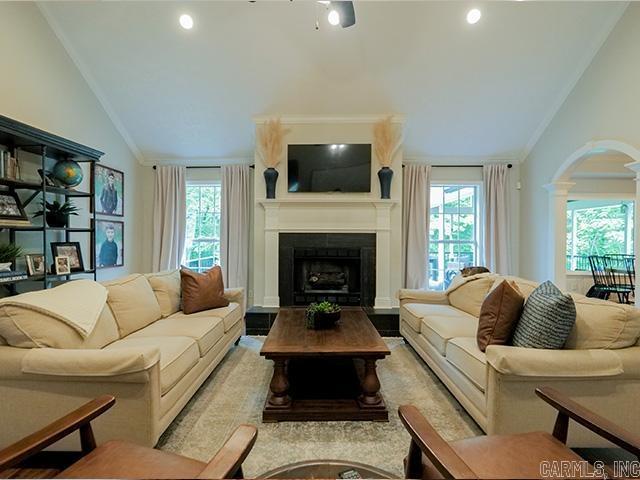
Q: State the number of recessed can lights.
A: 3